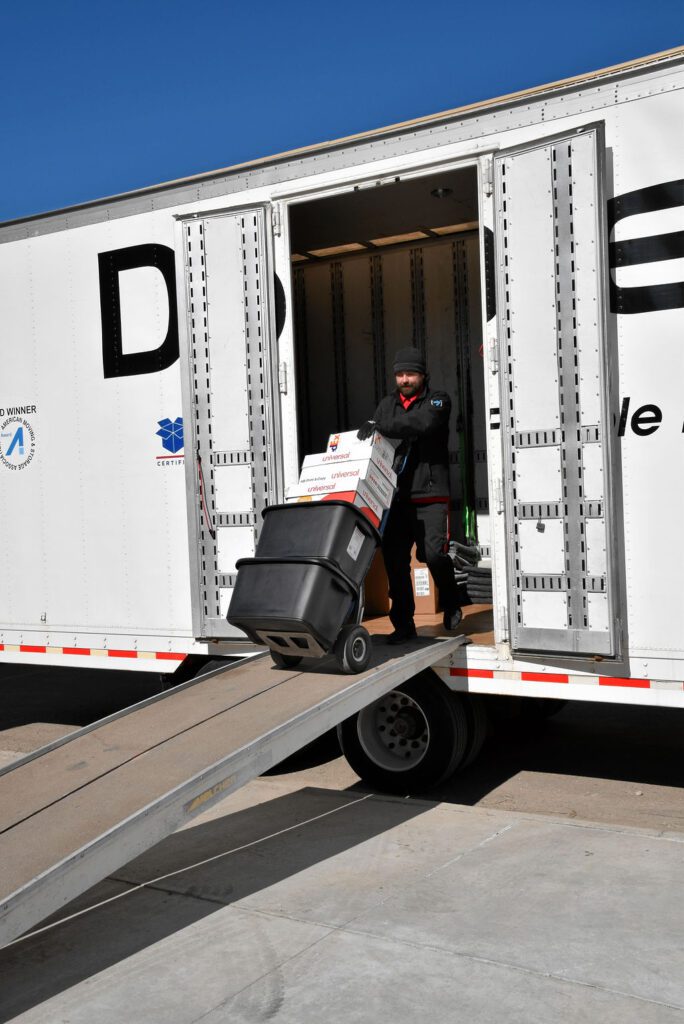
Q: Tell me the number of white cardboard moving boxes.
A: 3